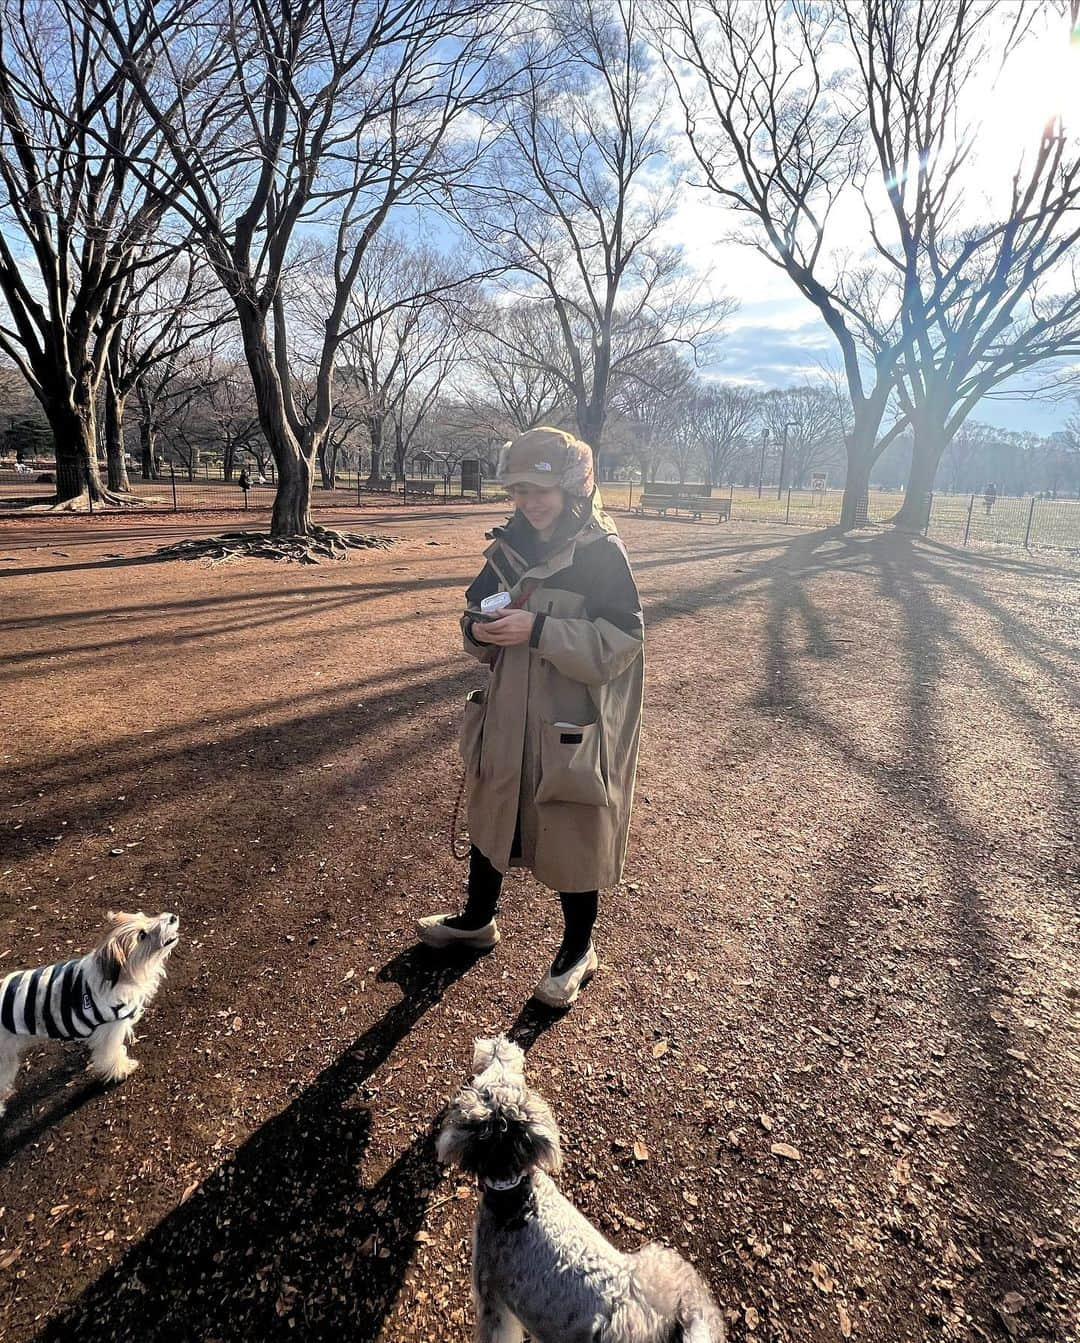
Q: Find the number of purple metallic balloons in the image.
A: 0